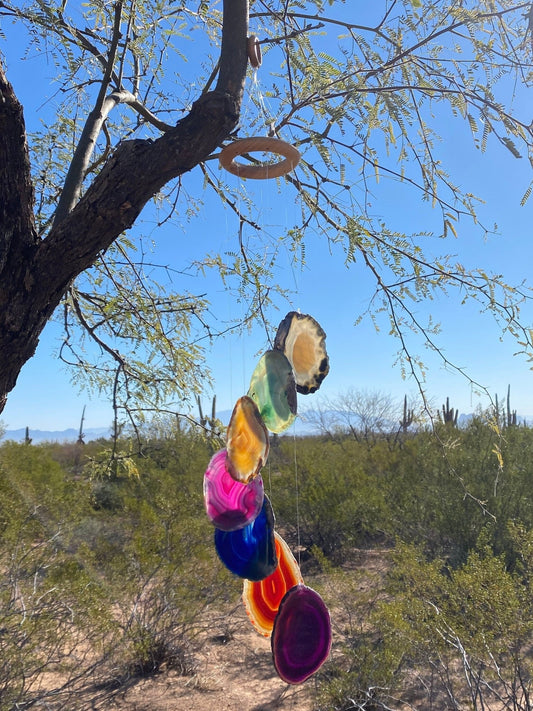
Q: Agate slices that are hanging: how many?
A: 7